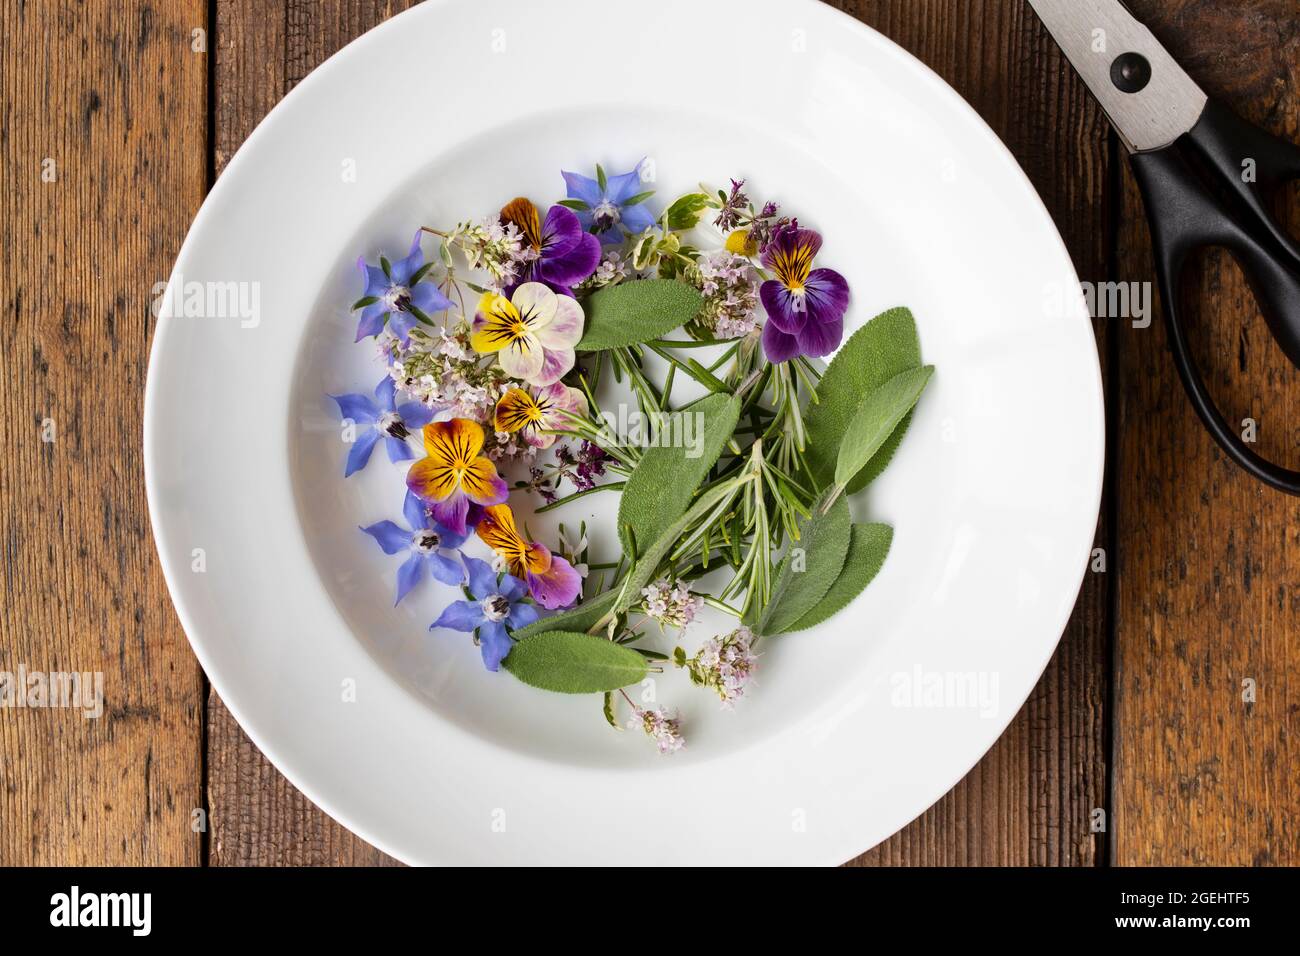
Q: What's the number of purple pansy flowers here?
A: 2